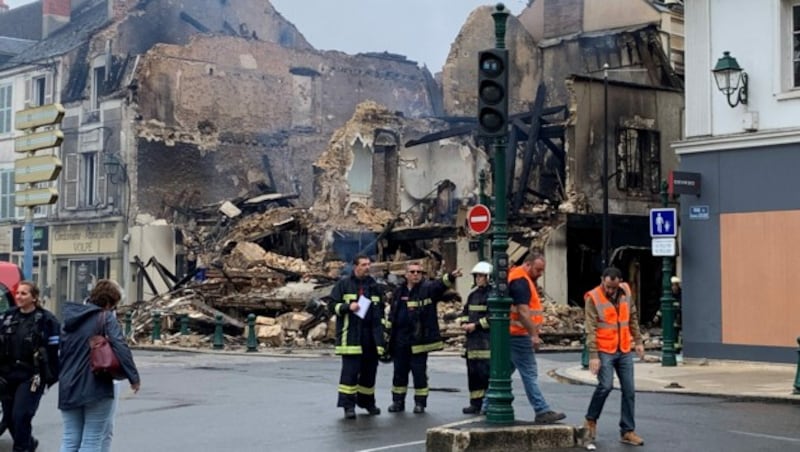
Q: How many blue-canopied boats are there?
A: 0